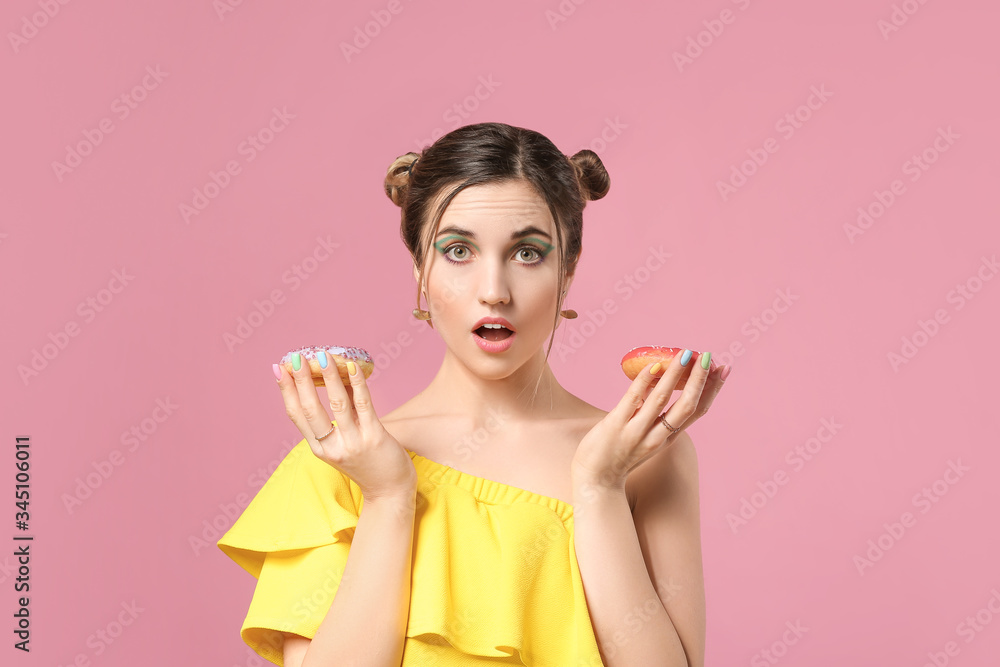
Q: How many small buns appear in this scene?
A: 2